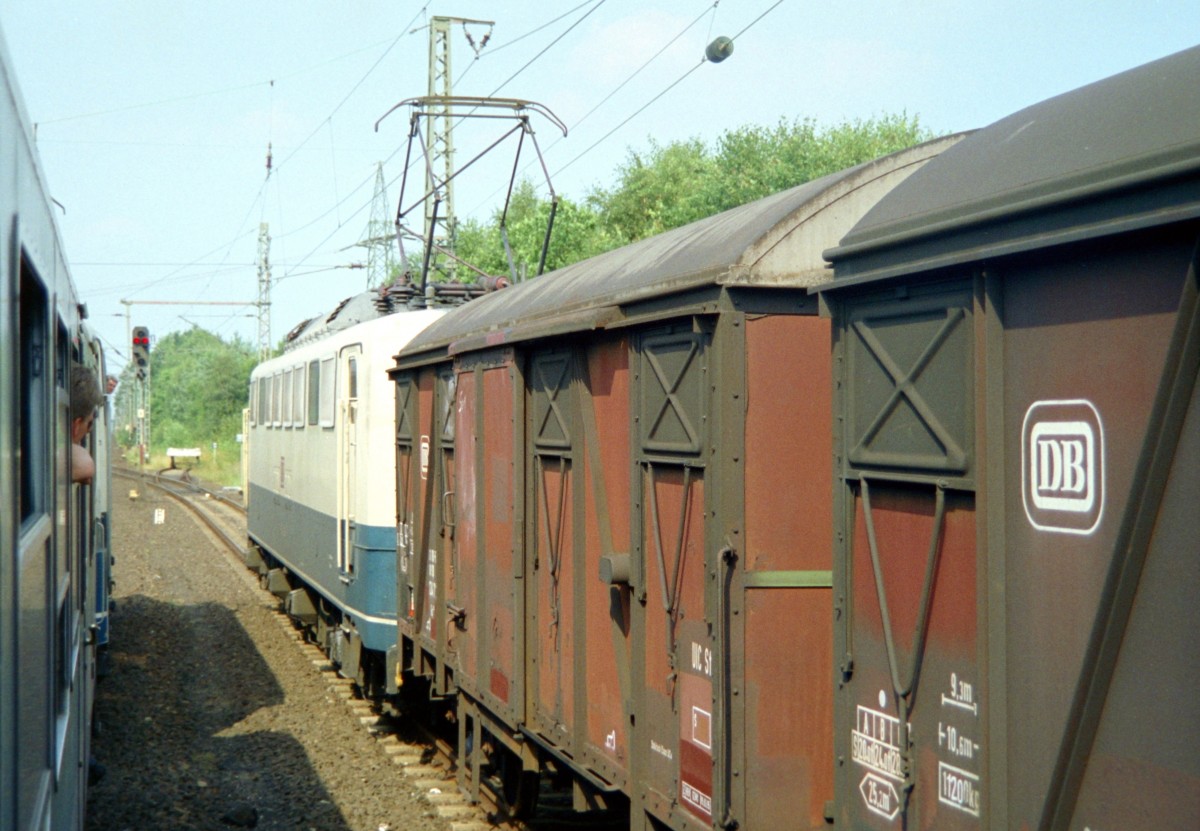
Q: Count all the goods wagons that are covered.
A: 2